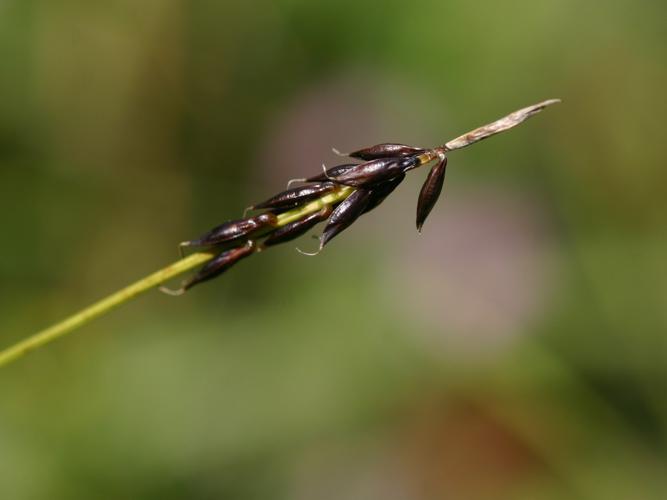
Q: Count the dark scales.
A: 10